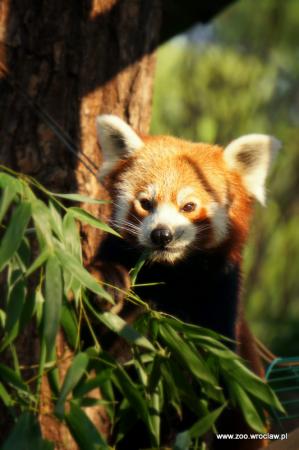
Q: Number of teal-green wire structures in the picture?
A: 1